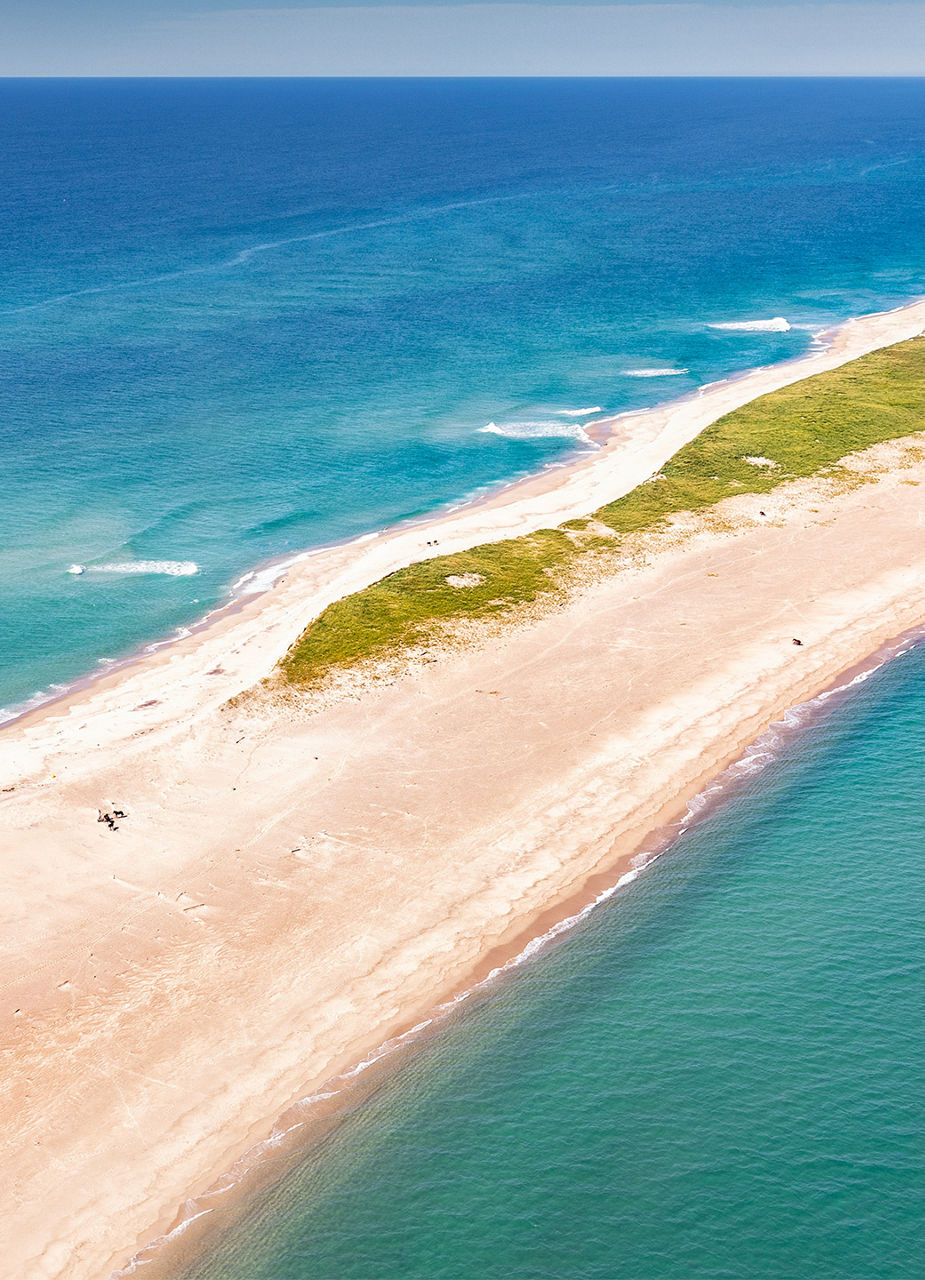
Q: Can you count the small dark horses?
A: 7